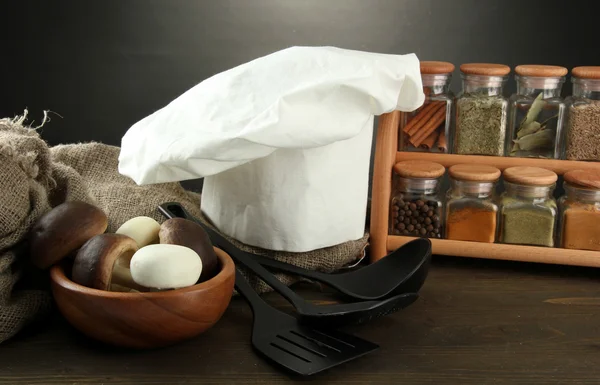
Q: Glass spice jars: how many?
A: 8